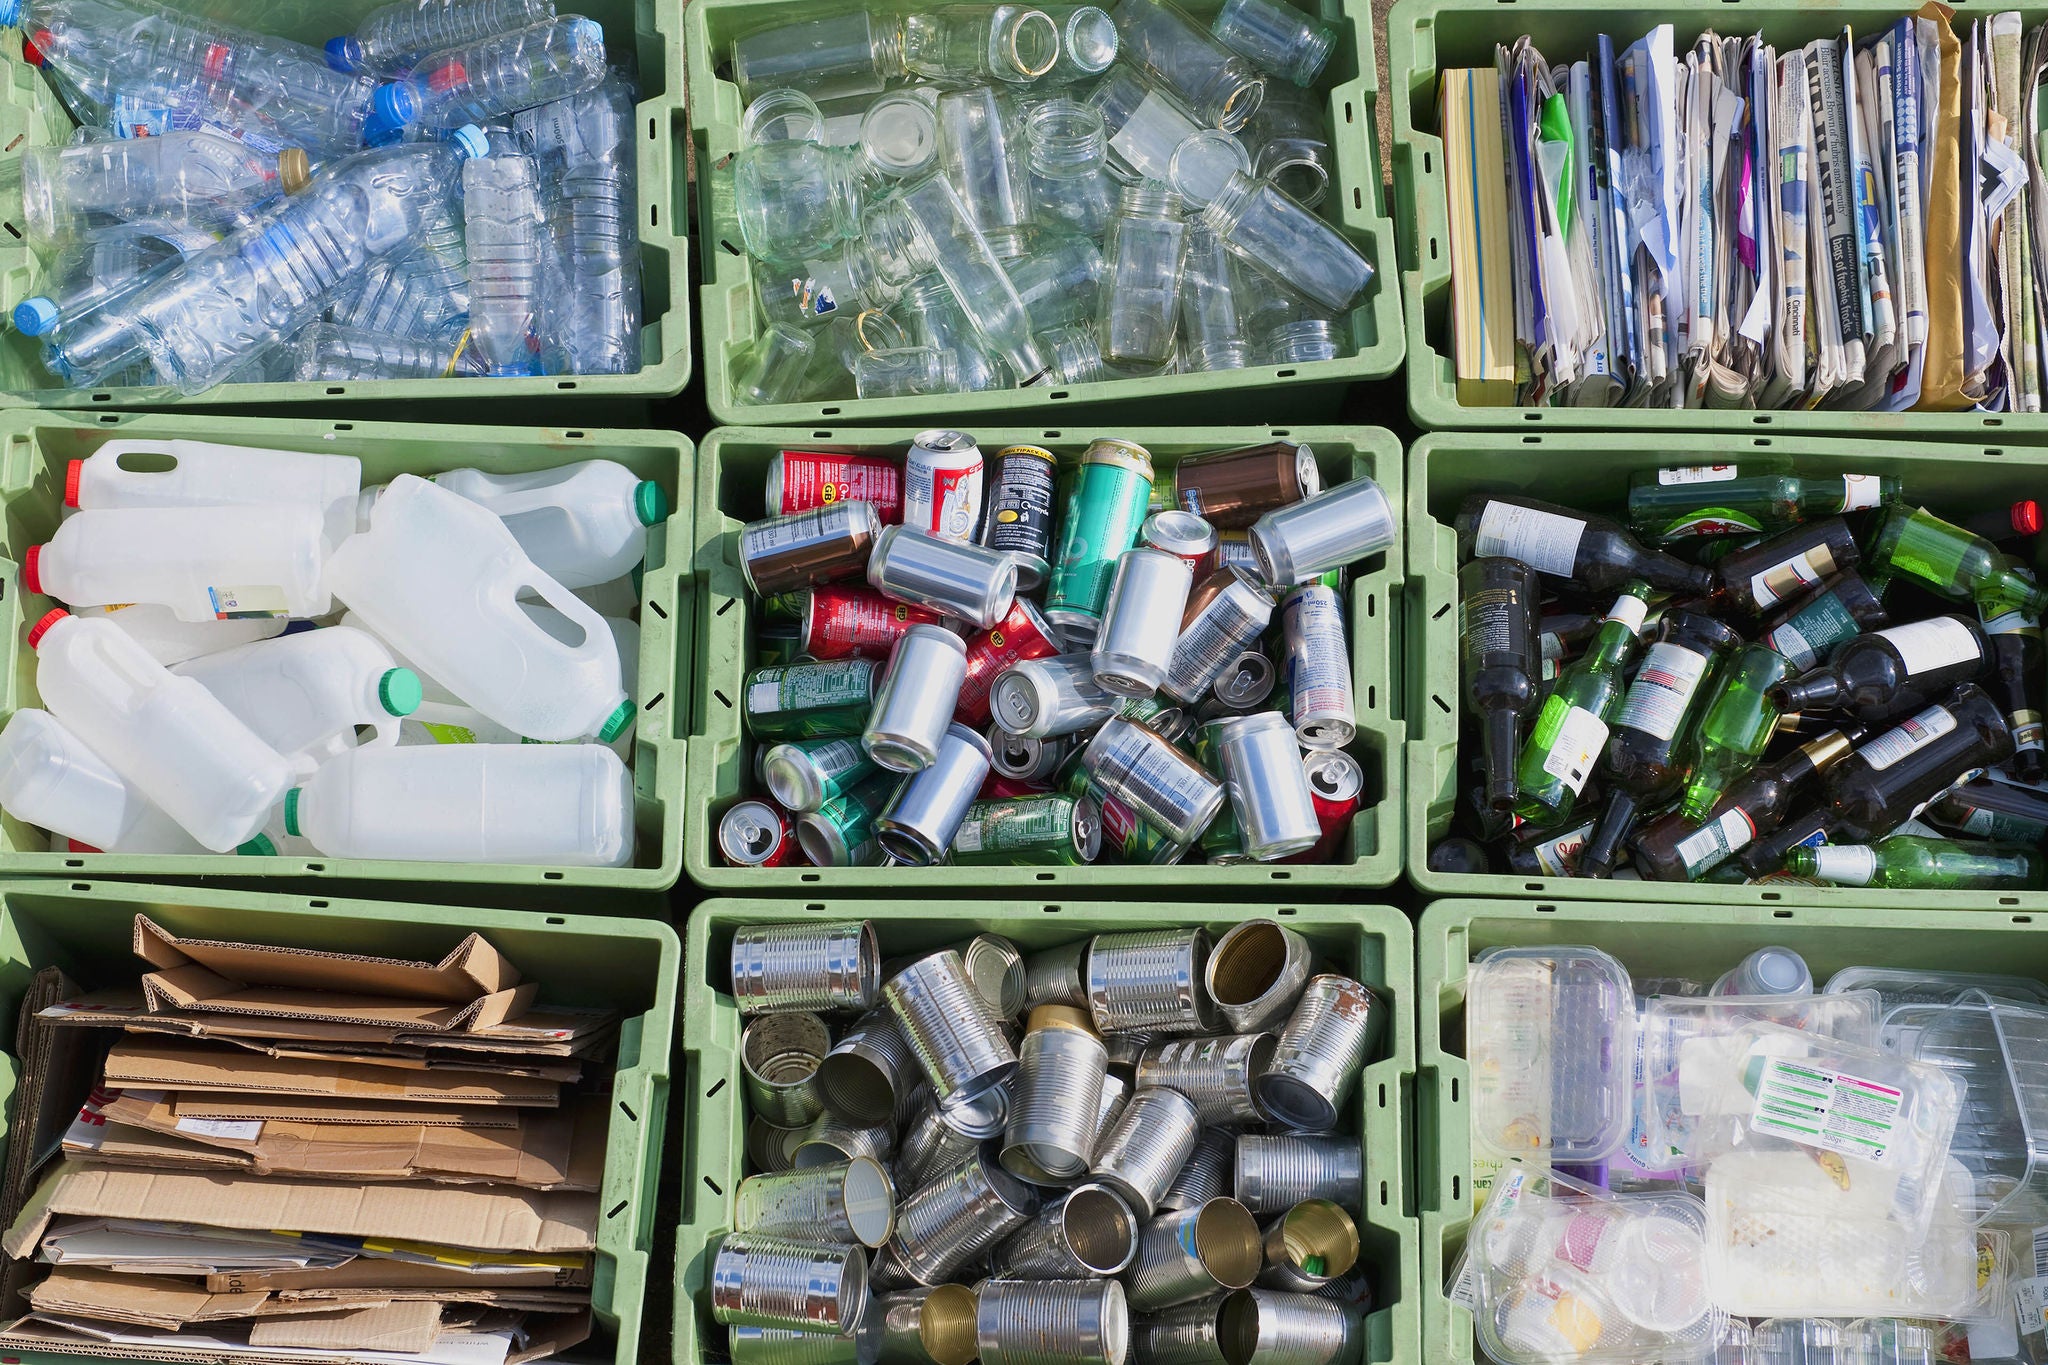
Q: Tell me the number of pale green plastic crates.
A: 9